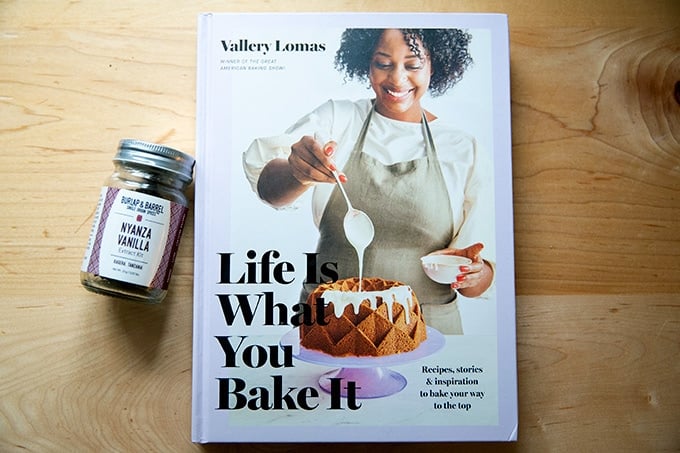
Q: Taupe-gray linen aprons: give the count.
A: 1